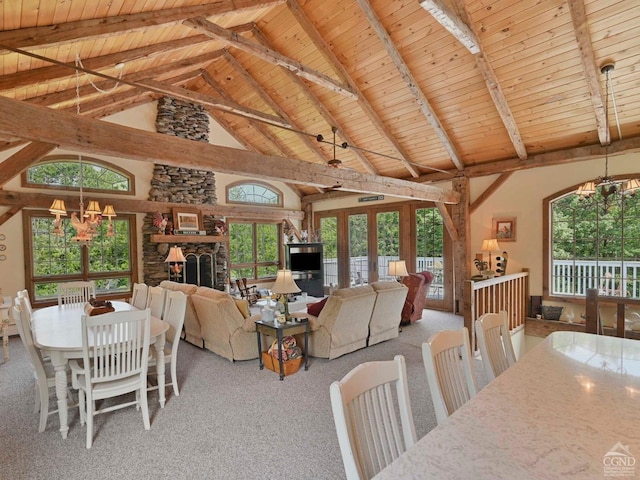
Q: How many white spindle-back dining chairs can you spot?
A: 11